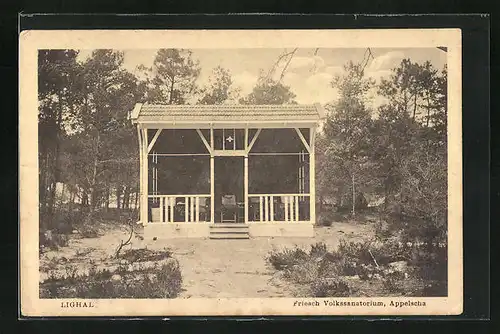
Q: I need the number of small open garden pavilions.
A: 1